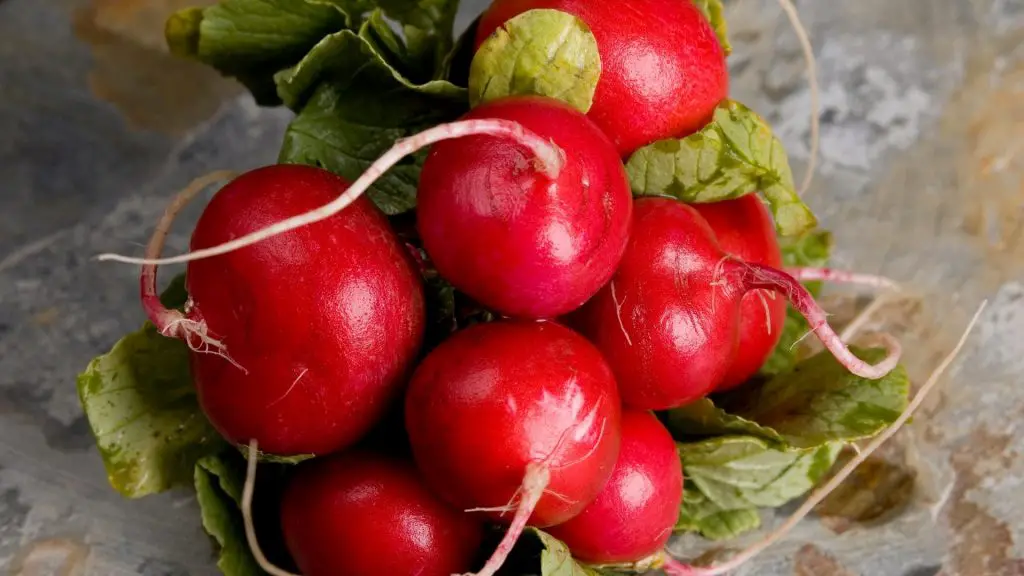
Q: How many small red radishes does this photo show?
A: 8